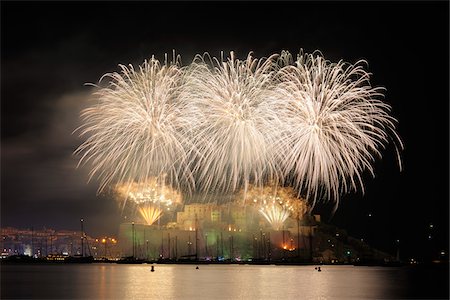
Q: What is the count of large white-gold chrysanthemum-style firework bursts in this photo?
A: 3